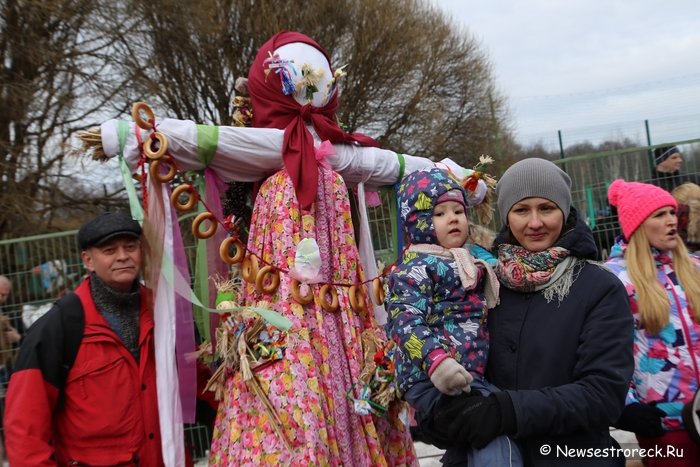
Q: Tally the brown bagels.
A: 12